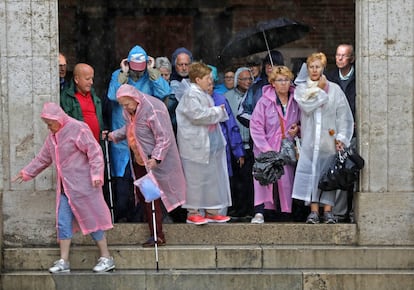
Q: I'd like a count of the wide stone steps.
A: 3